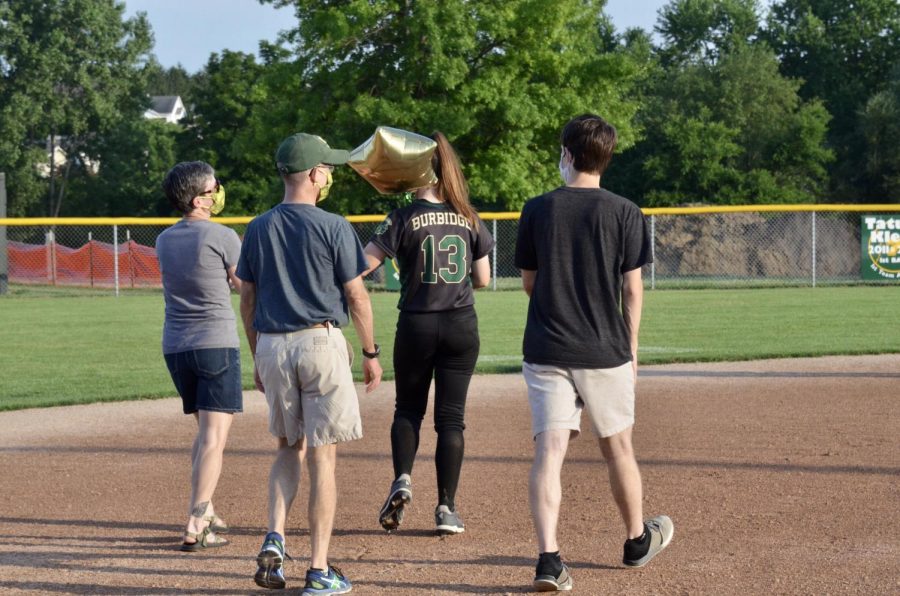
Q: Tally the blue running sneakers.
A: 2